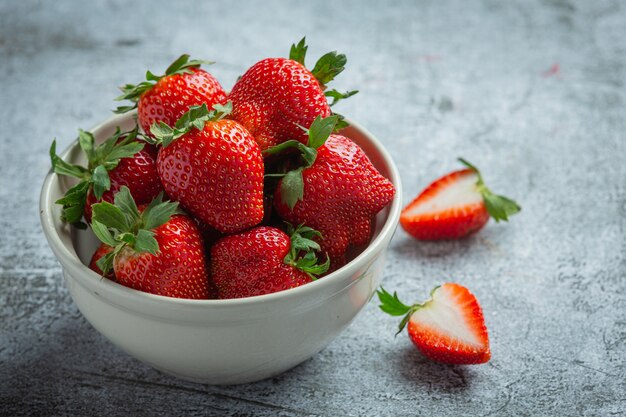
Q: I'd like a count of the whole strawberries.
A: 7